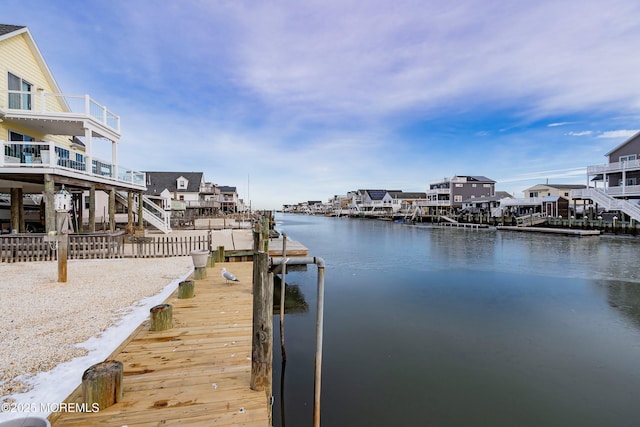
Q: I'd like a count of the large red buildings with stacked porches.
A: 0